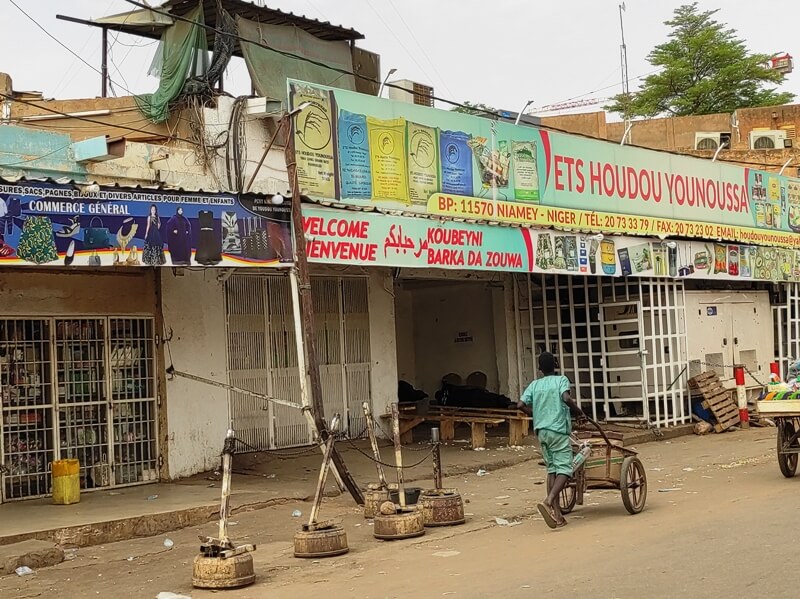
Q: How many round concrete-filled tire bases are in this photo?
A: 5